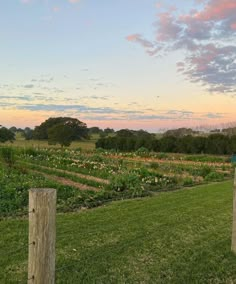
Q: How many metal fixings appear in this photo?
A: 3